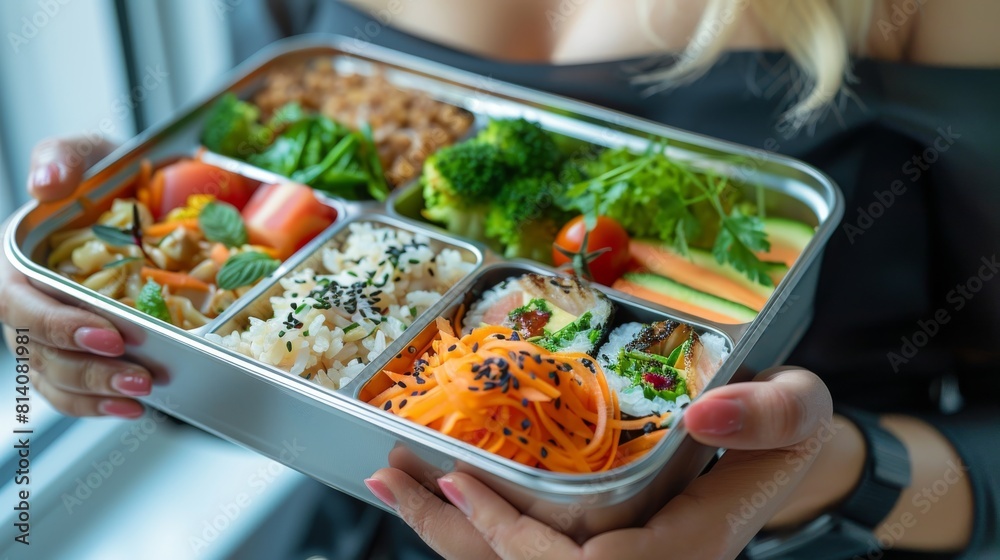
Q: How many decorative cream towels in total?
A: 0